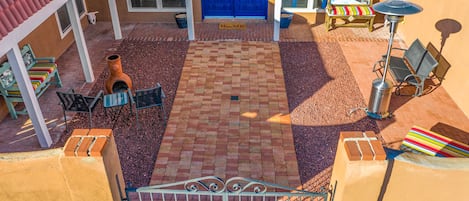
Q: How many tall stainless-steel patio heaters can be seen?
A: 1